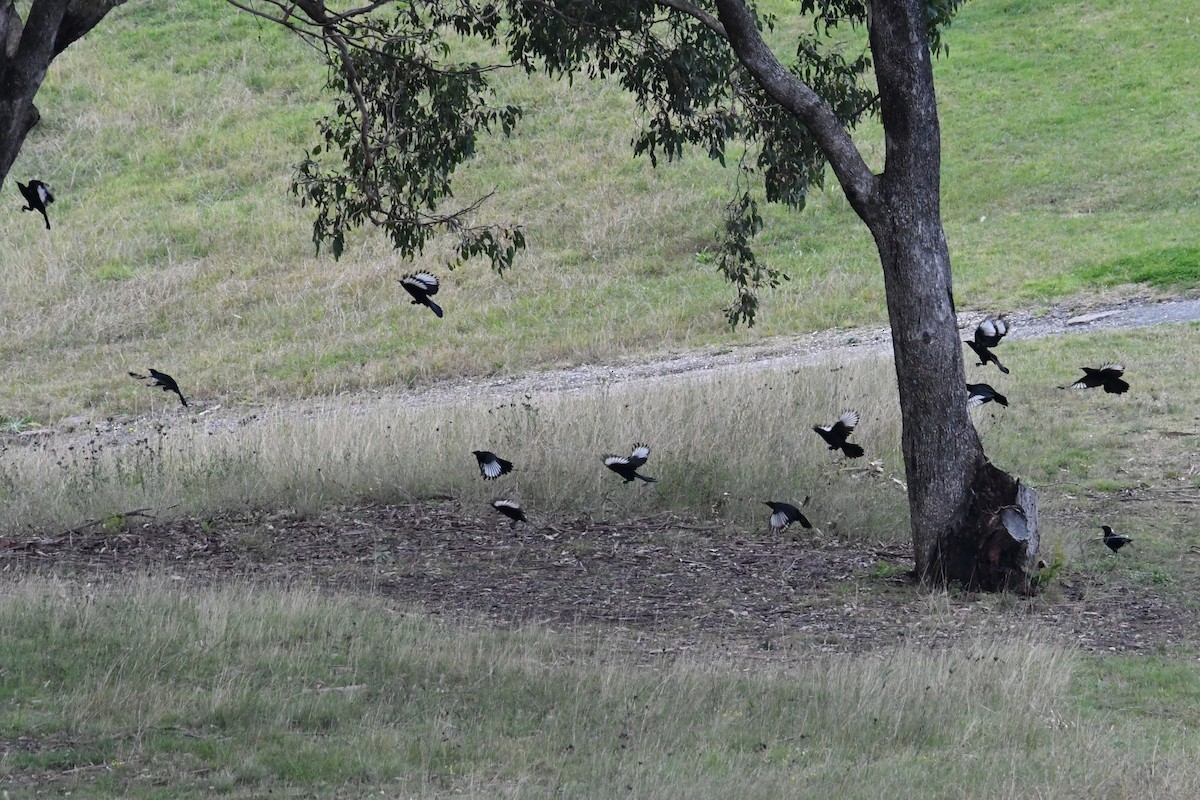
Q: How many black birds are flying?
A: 11